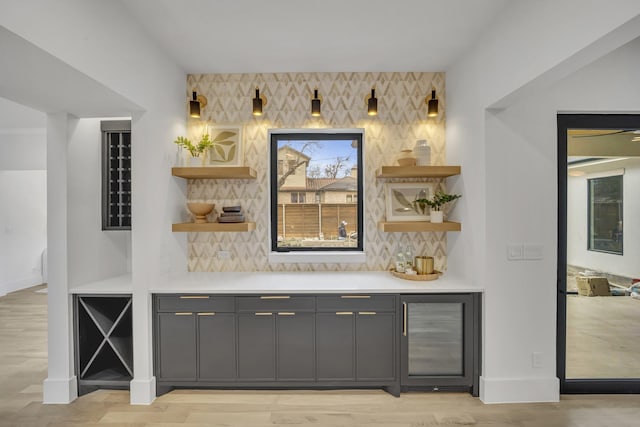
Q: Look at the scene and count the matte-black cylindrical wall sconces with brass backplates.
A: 5